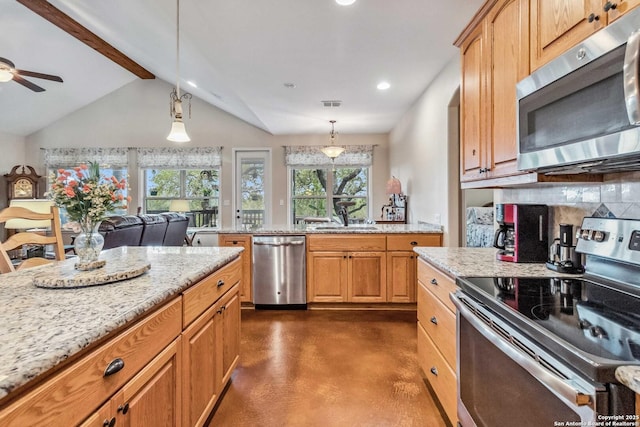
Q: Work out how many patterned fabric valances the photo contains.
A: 3